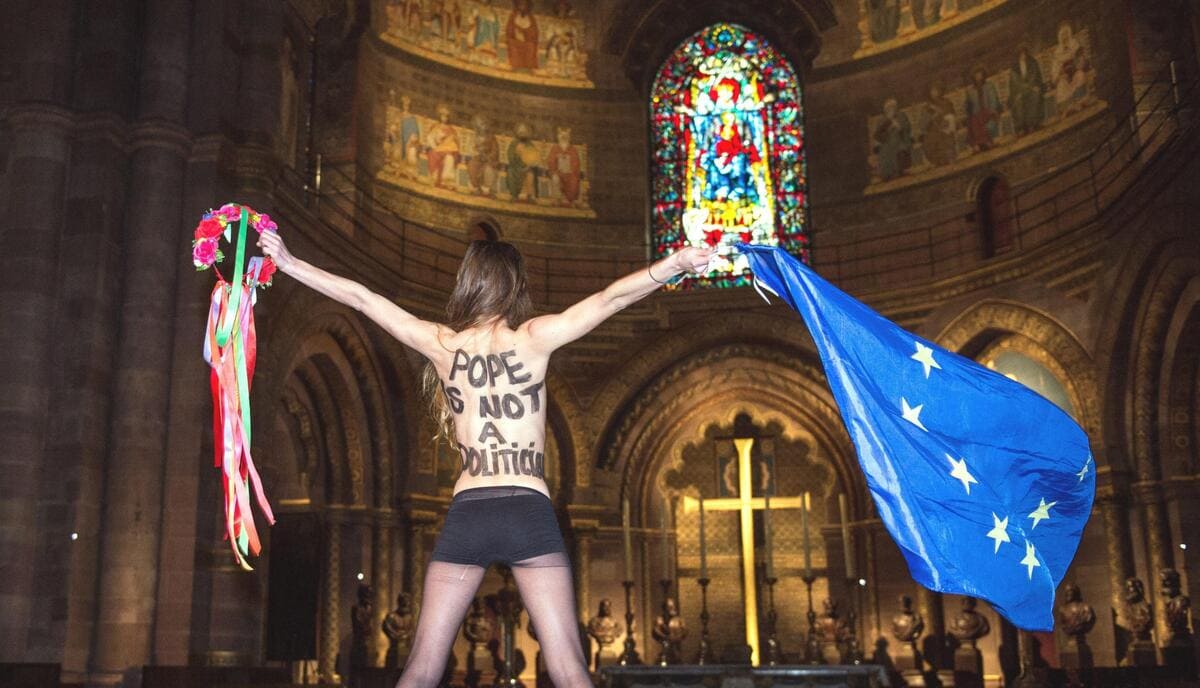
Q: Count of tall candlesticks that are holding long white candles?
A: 6